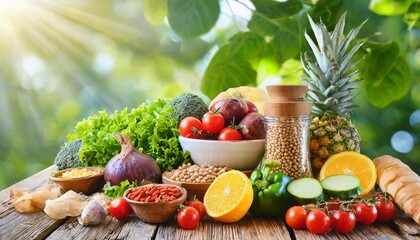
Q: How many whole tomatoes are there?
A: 11